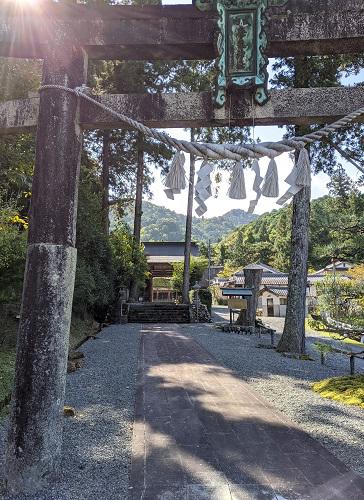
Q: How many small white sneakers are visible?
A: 0